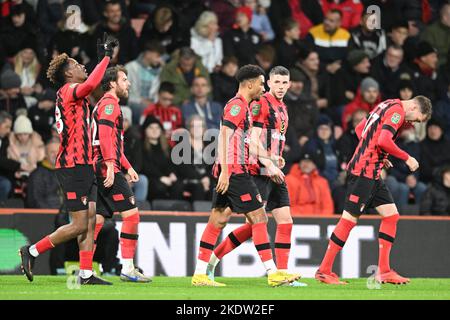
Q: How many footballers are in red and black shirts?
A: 5